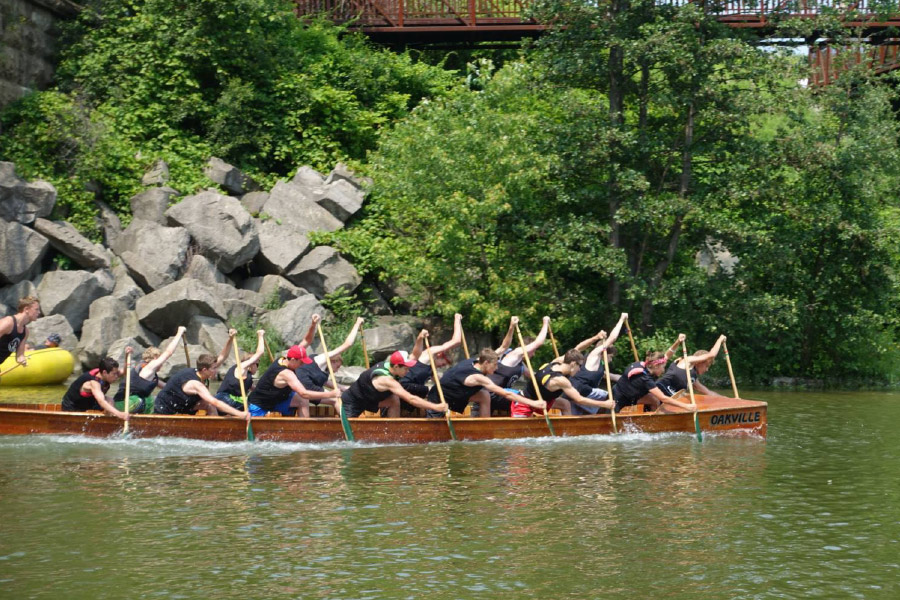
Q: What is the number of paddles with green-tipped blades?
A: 5